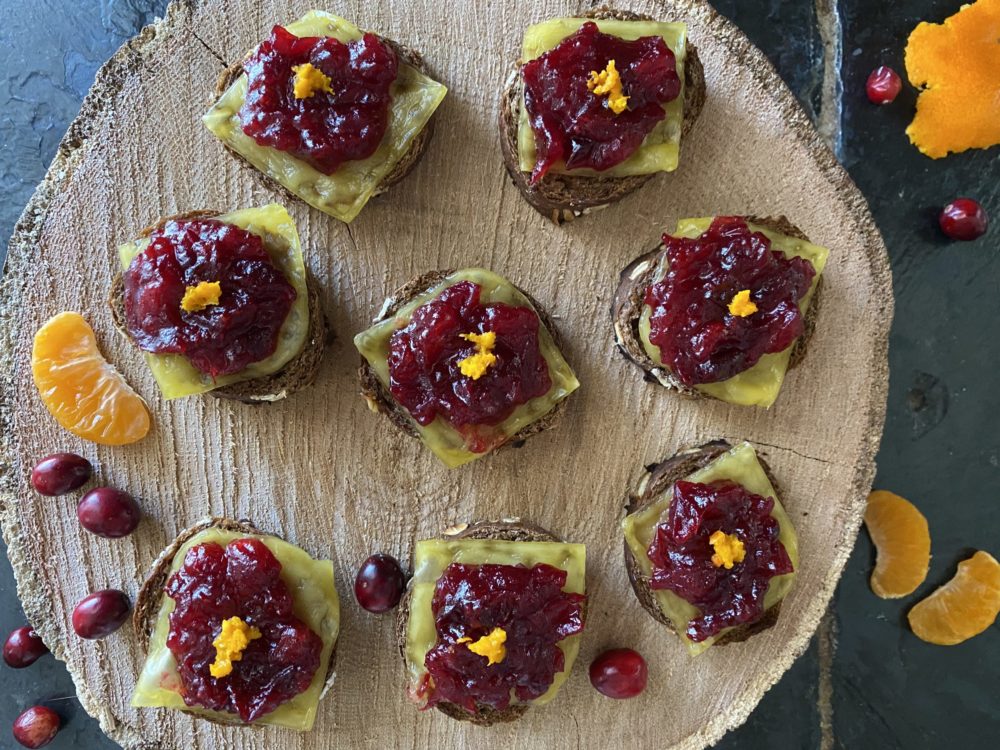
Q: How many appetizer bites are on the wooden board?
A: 8